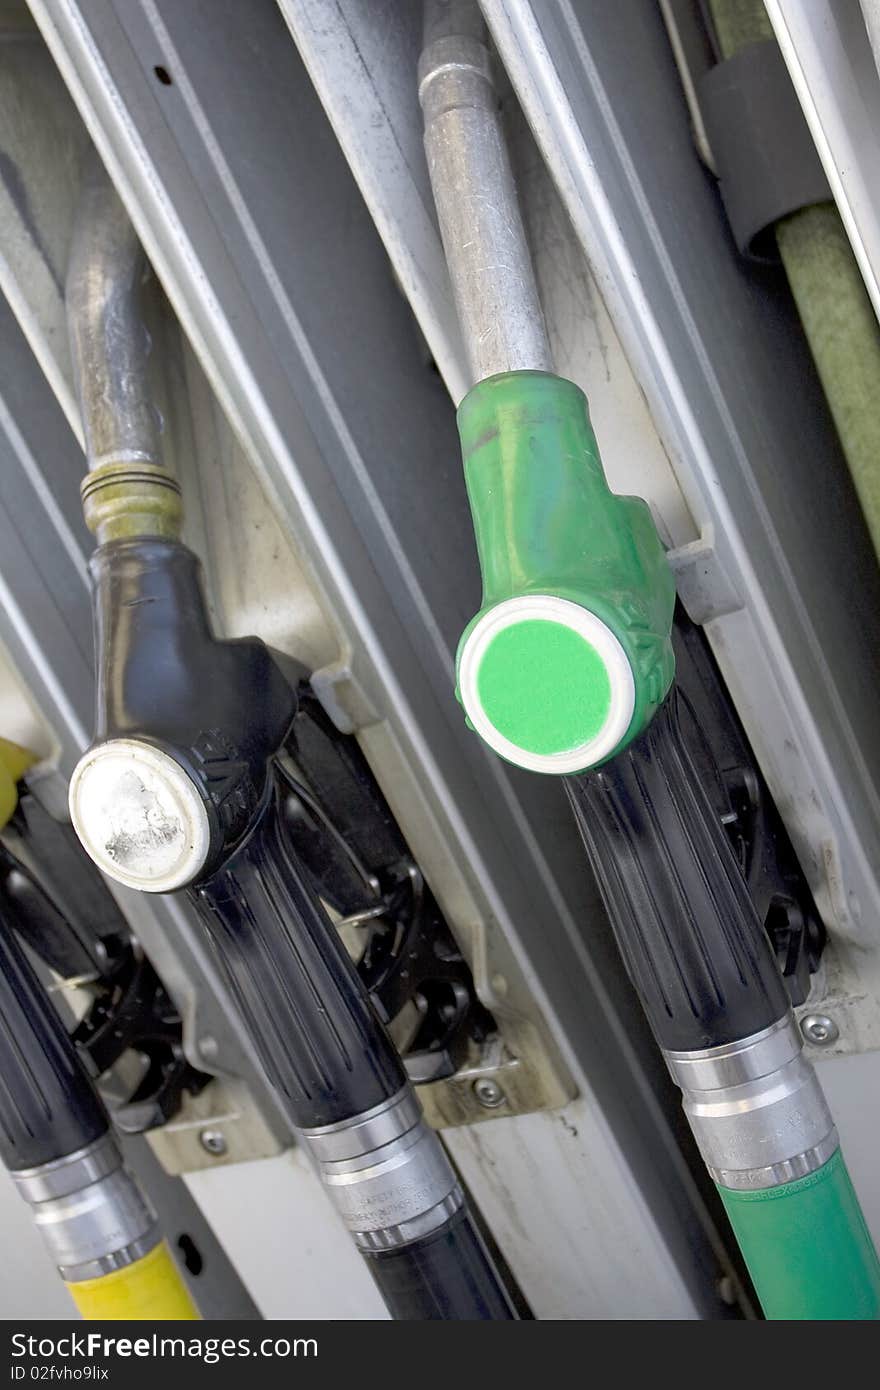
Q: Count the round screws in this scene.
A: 3